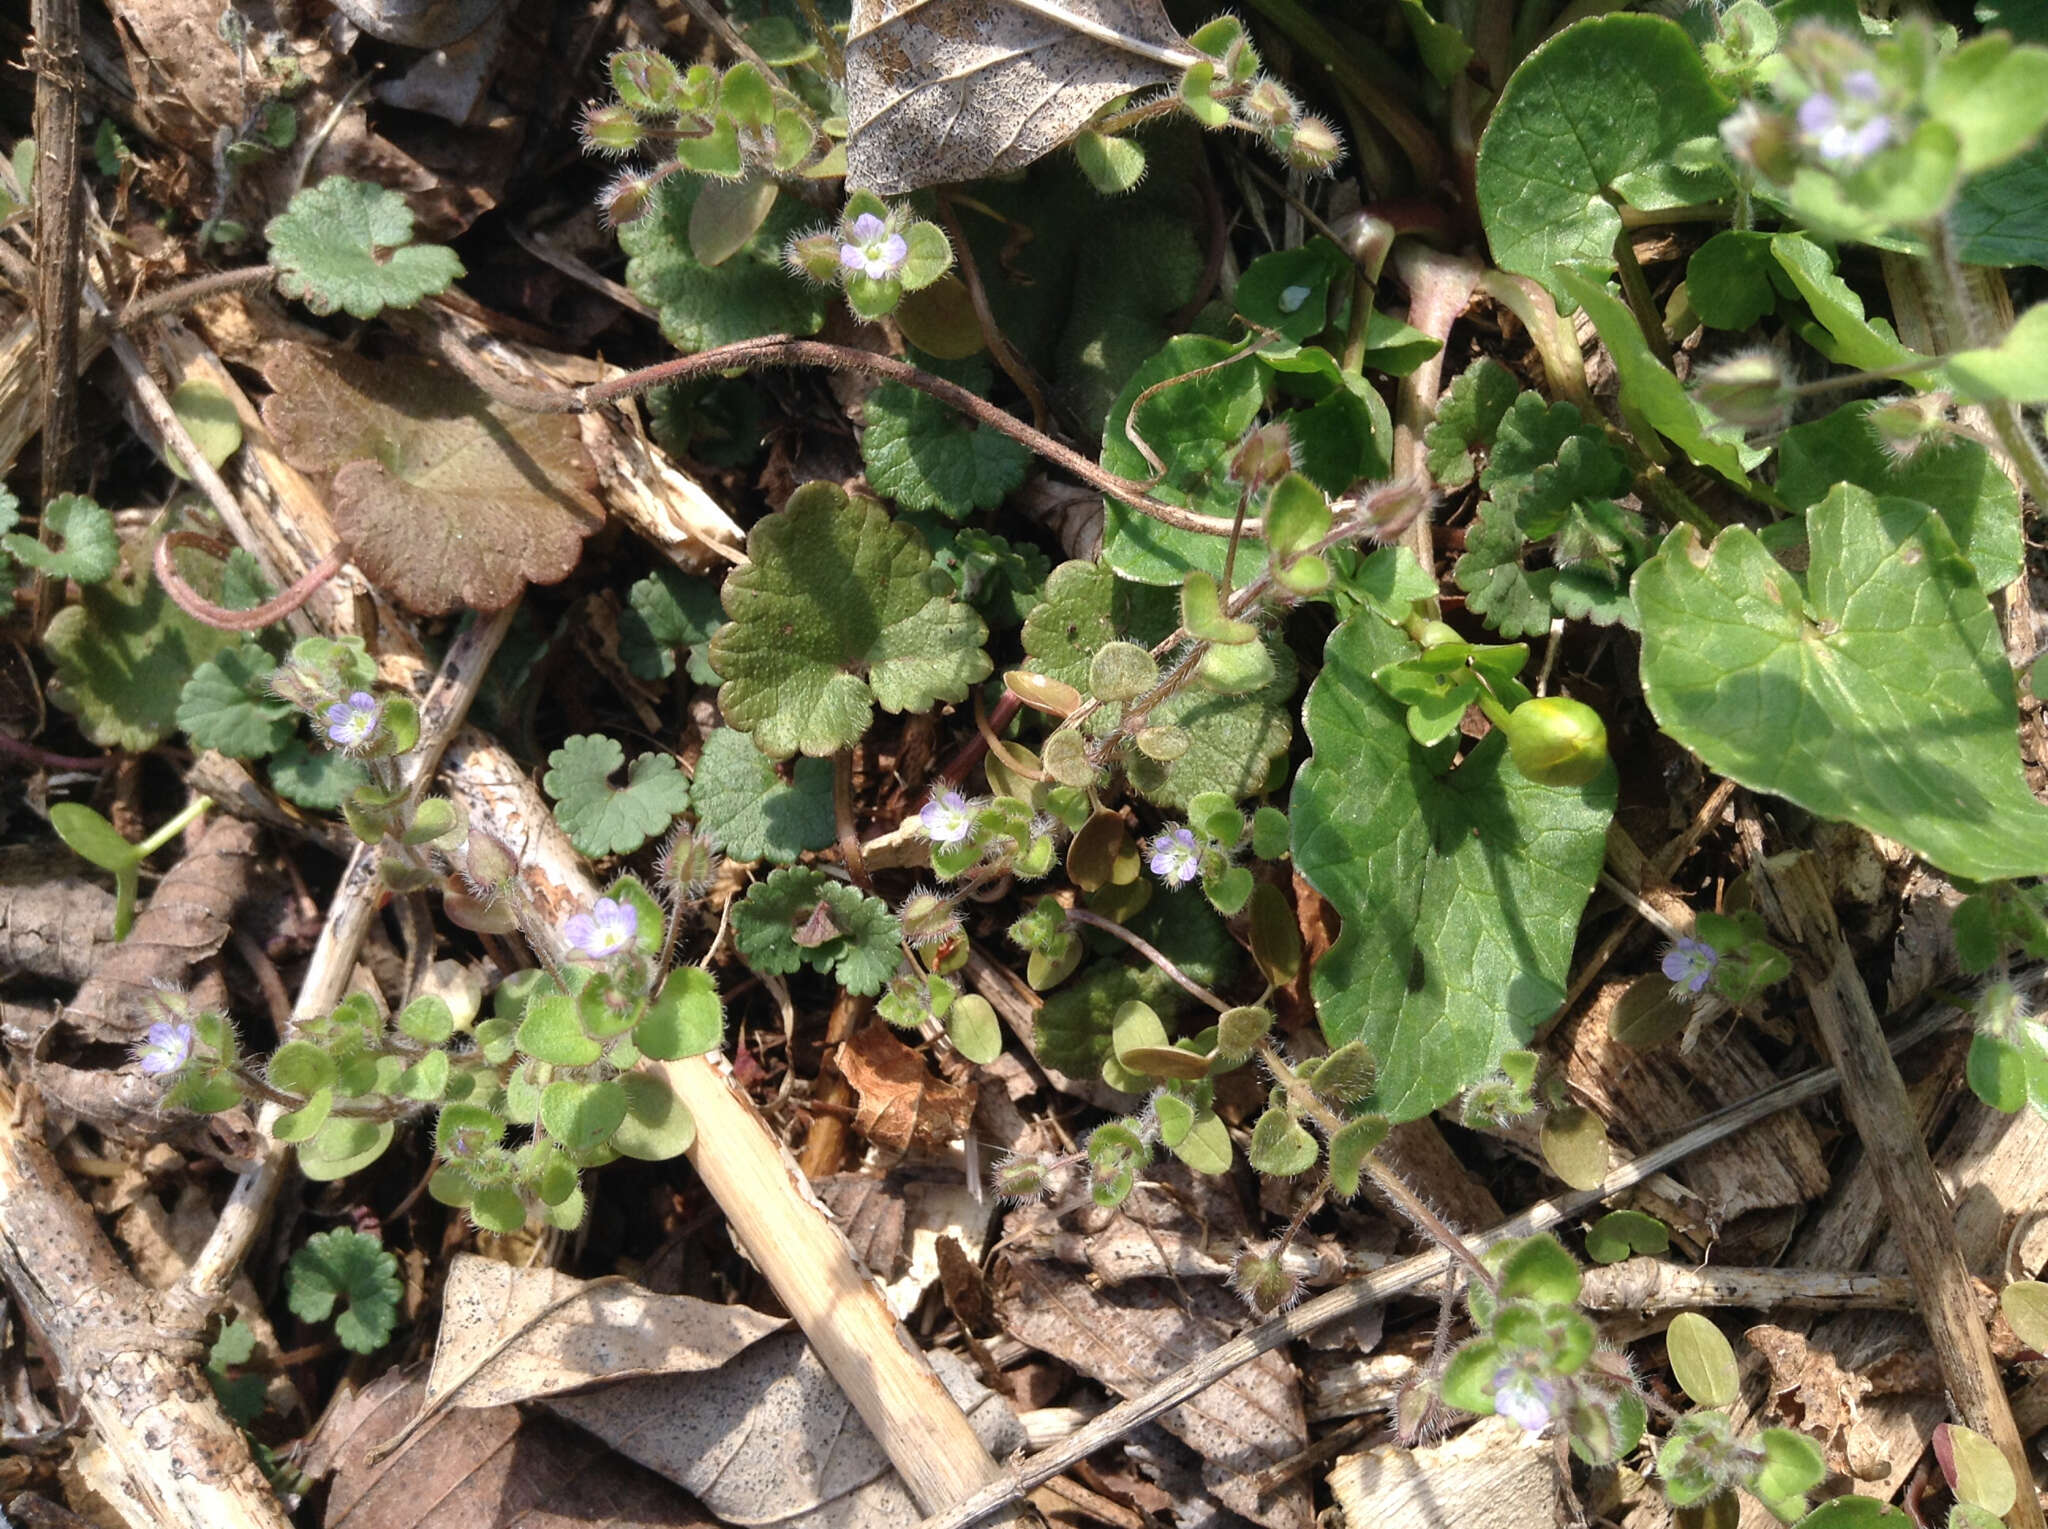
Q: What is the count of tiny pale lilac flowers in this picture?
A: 9